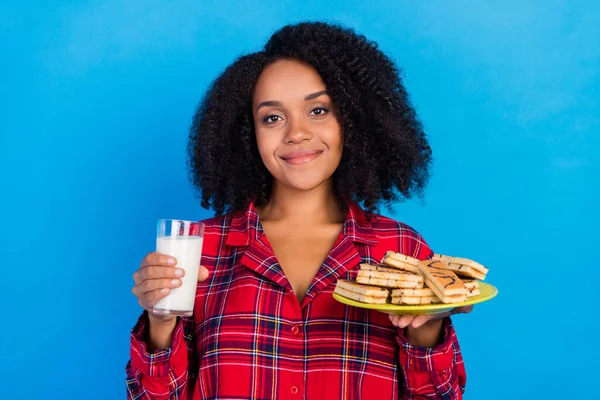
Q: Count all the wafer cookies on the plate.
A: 8